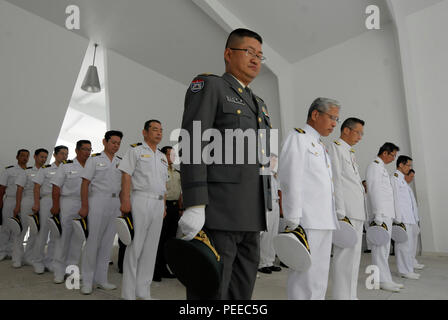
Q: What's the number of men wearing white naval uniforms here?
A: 11